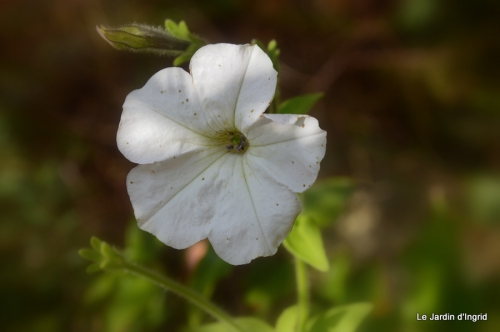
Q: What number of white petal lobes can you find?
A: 5